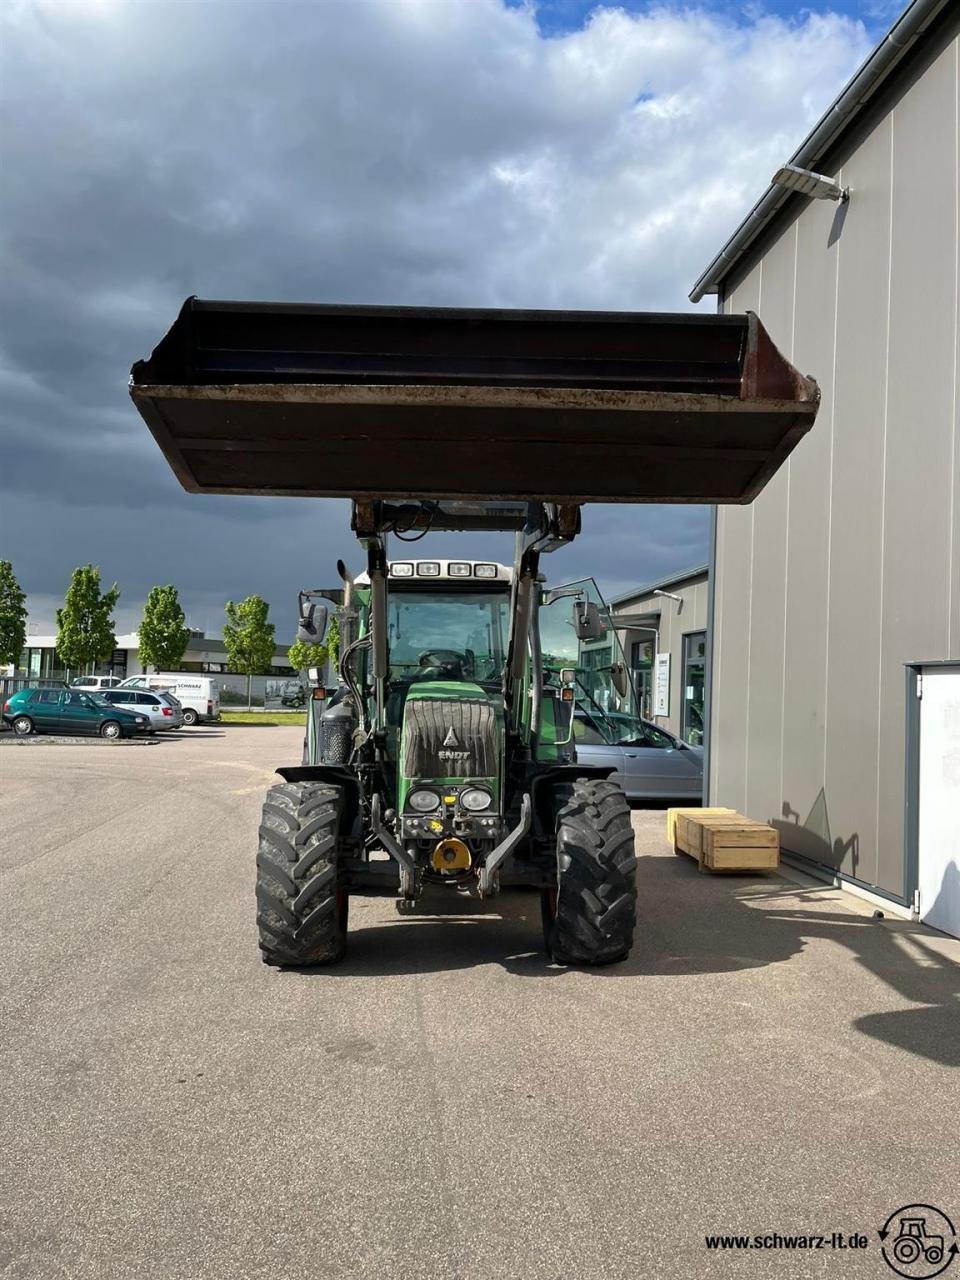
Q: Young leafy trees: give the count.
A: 5